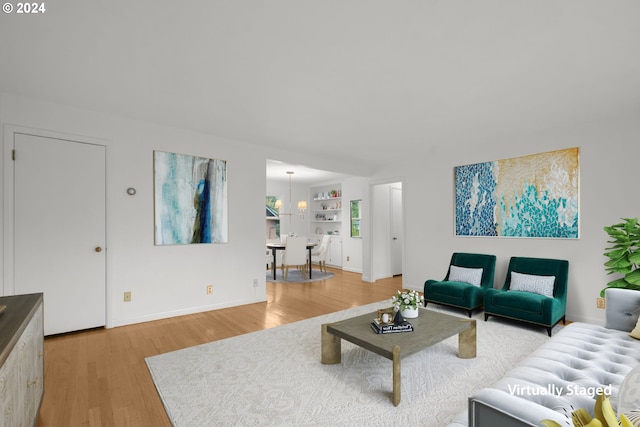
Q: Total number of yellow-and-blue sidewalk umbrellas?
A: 0